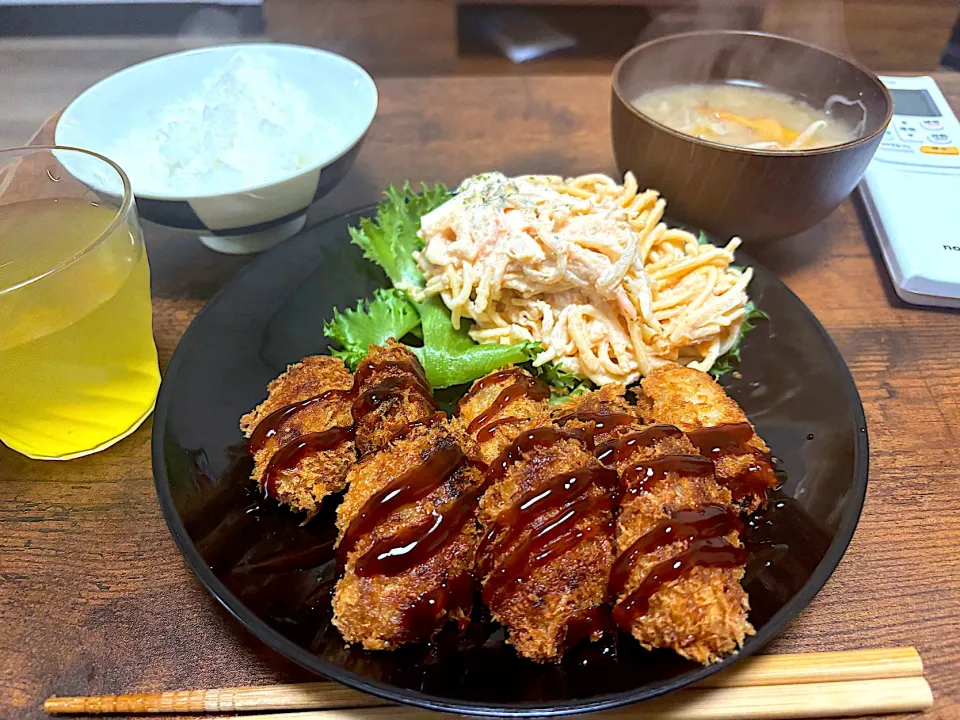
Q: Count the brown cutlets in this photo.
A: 8